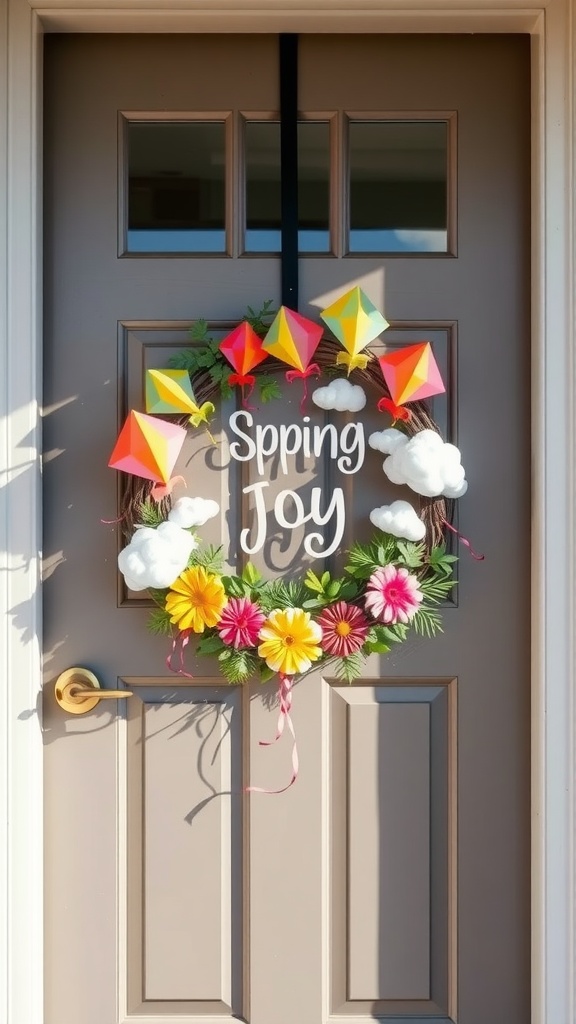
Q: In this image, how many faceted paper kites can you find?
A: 6